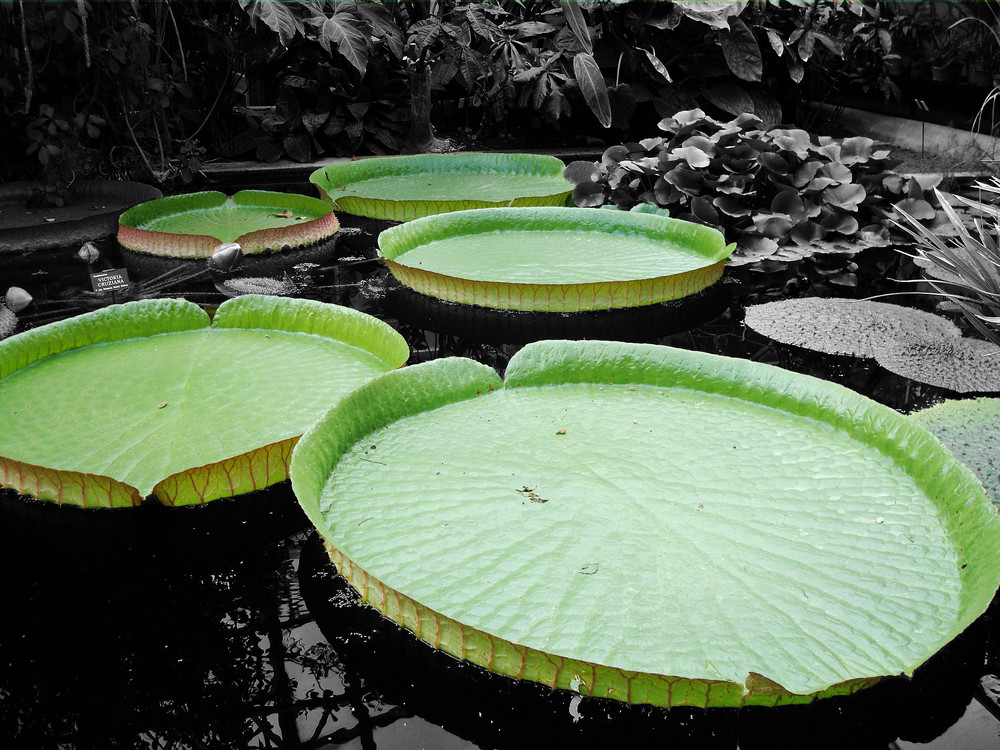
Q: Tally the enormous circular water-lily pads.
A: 5